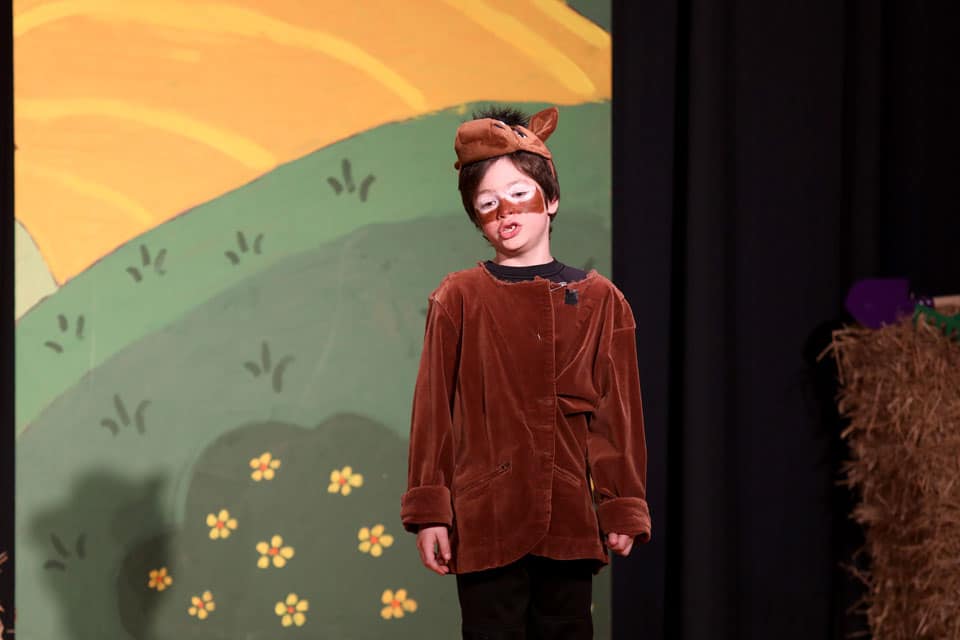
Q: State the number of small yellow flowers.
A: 9